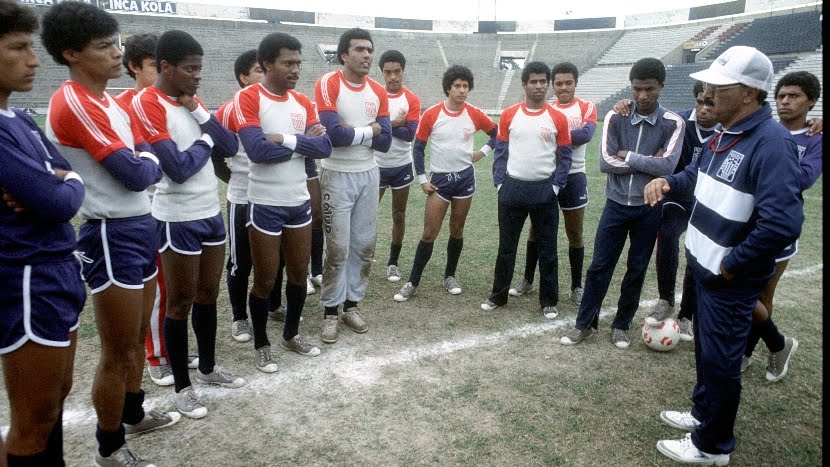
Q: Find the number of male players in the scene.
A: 14